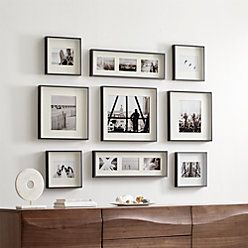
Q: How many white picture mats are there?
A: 9